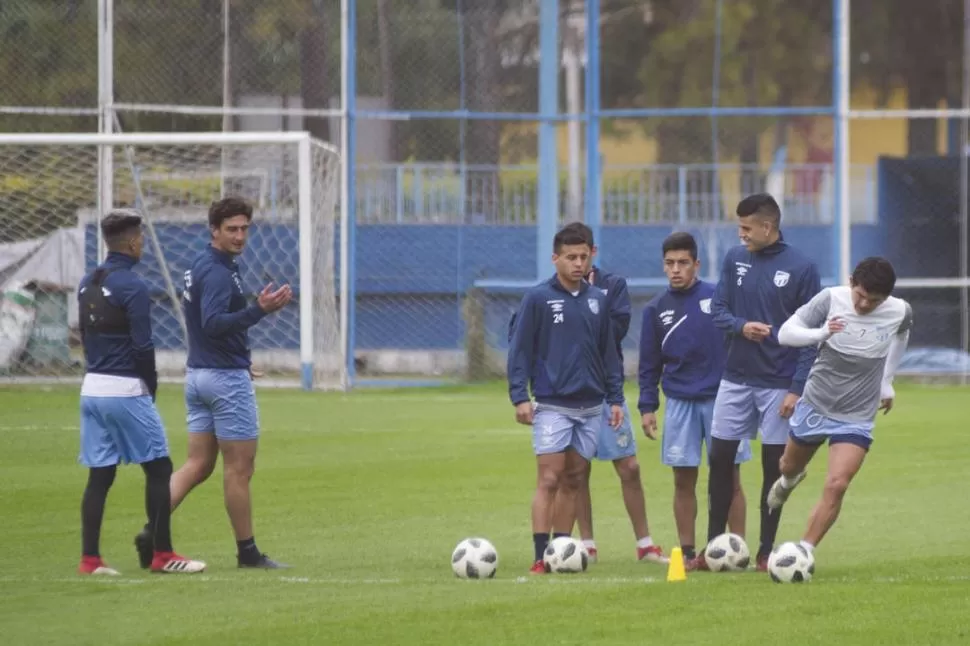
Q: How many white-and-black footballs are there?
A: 4